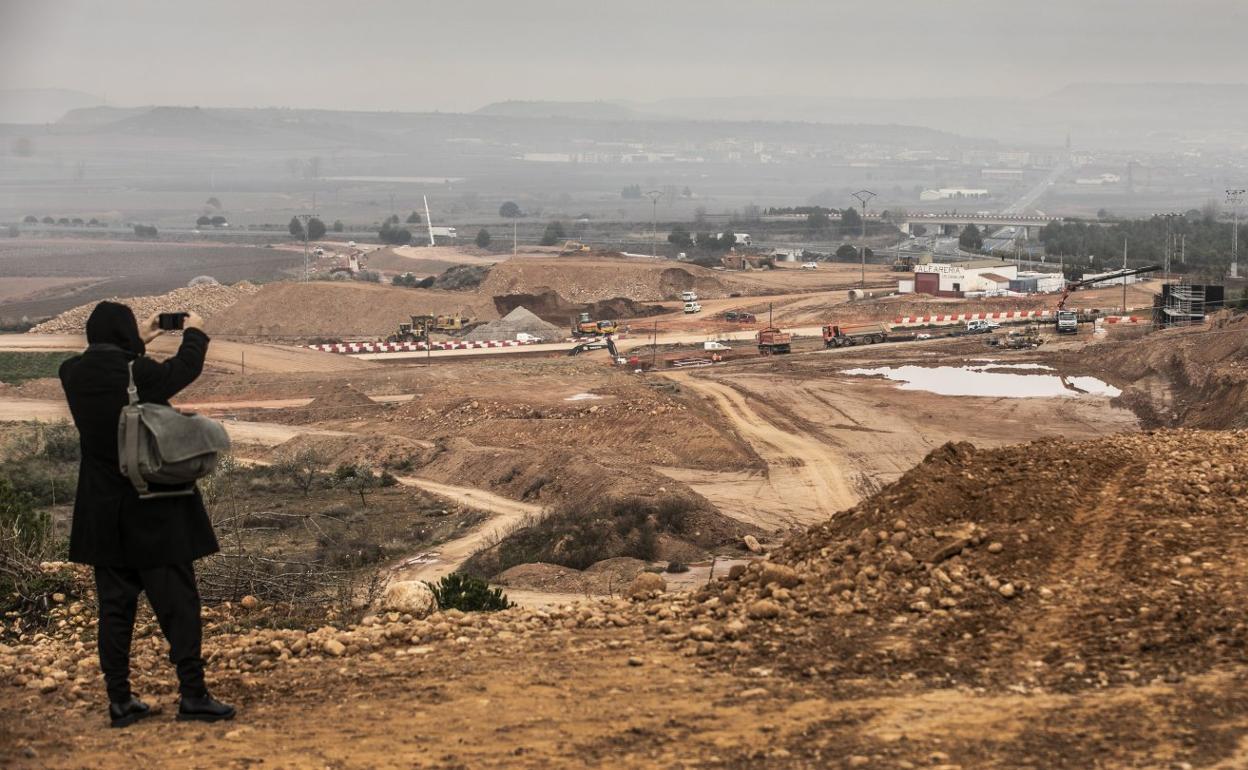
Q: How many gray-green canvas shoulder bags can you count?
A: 1